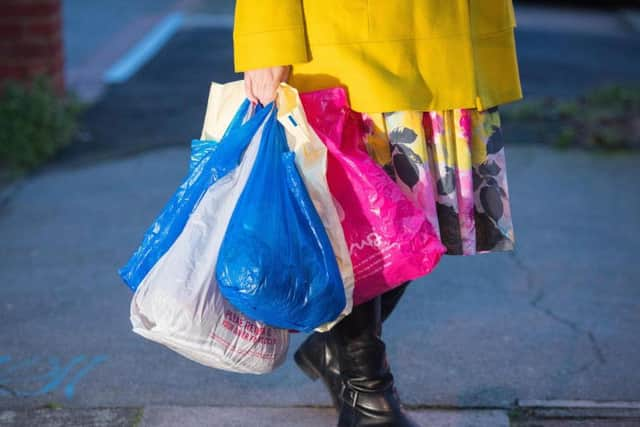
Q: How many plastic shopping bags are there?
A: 5